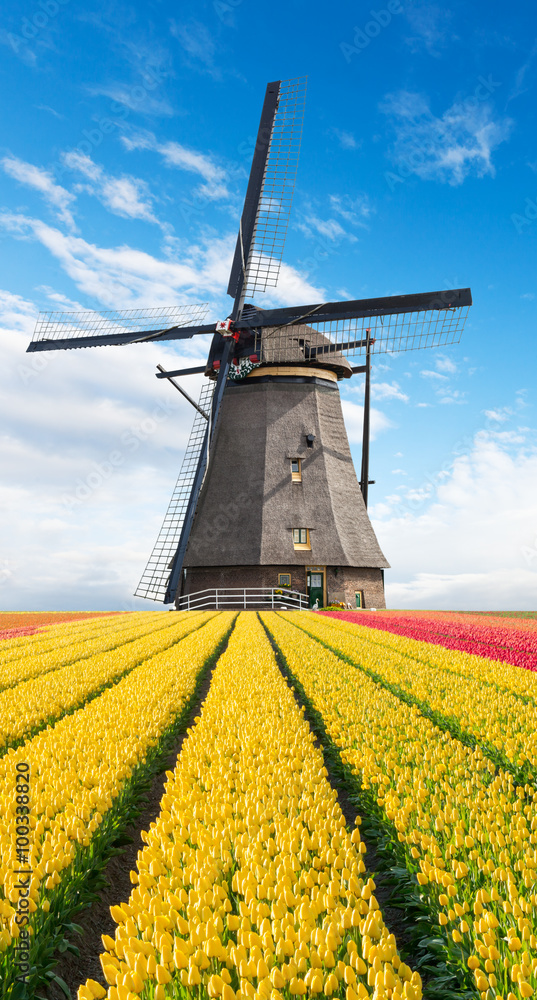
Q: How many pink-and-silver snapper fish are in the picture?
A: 0